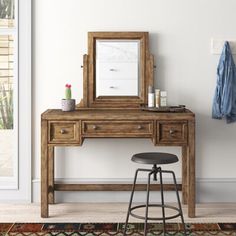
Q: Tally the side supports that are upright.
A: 2